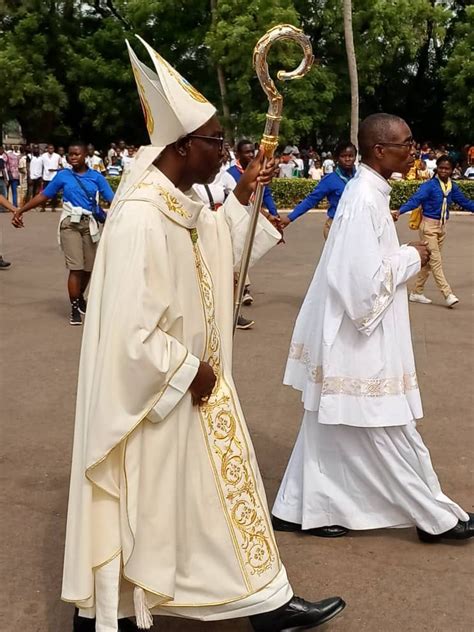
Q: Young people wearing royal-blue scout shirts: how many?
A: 4